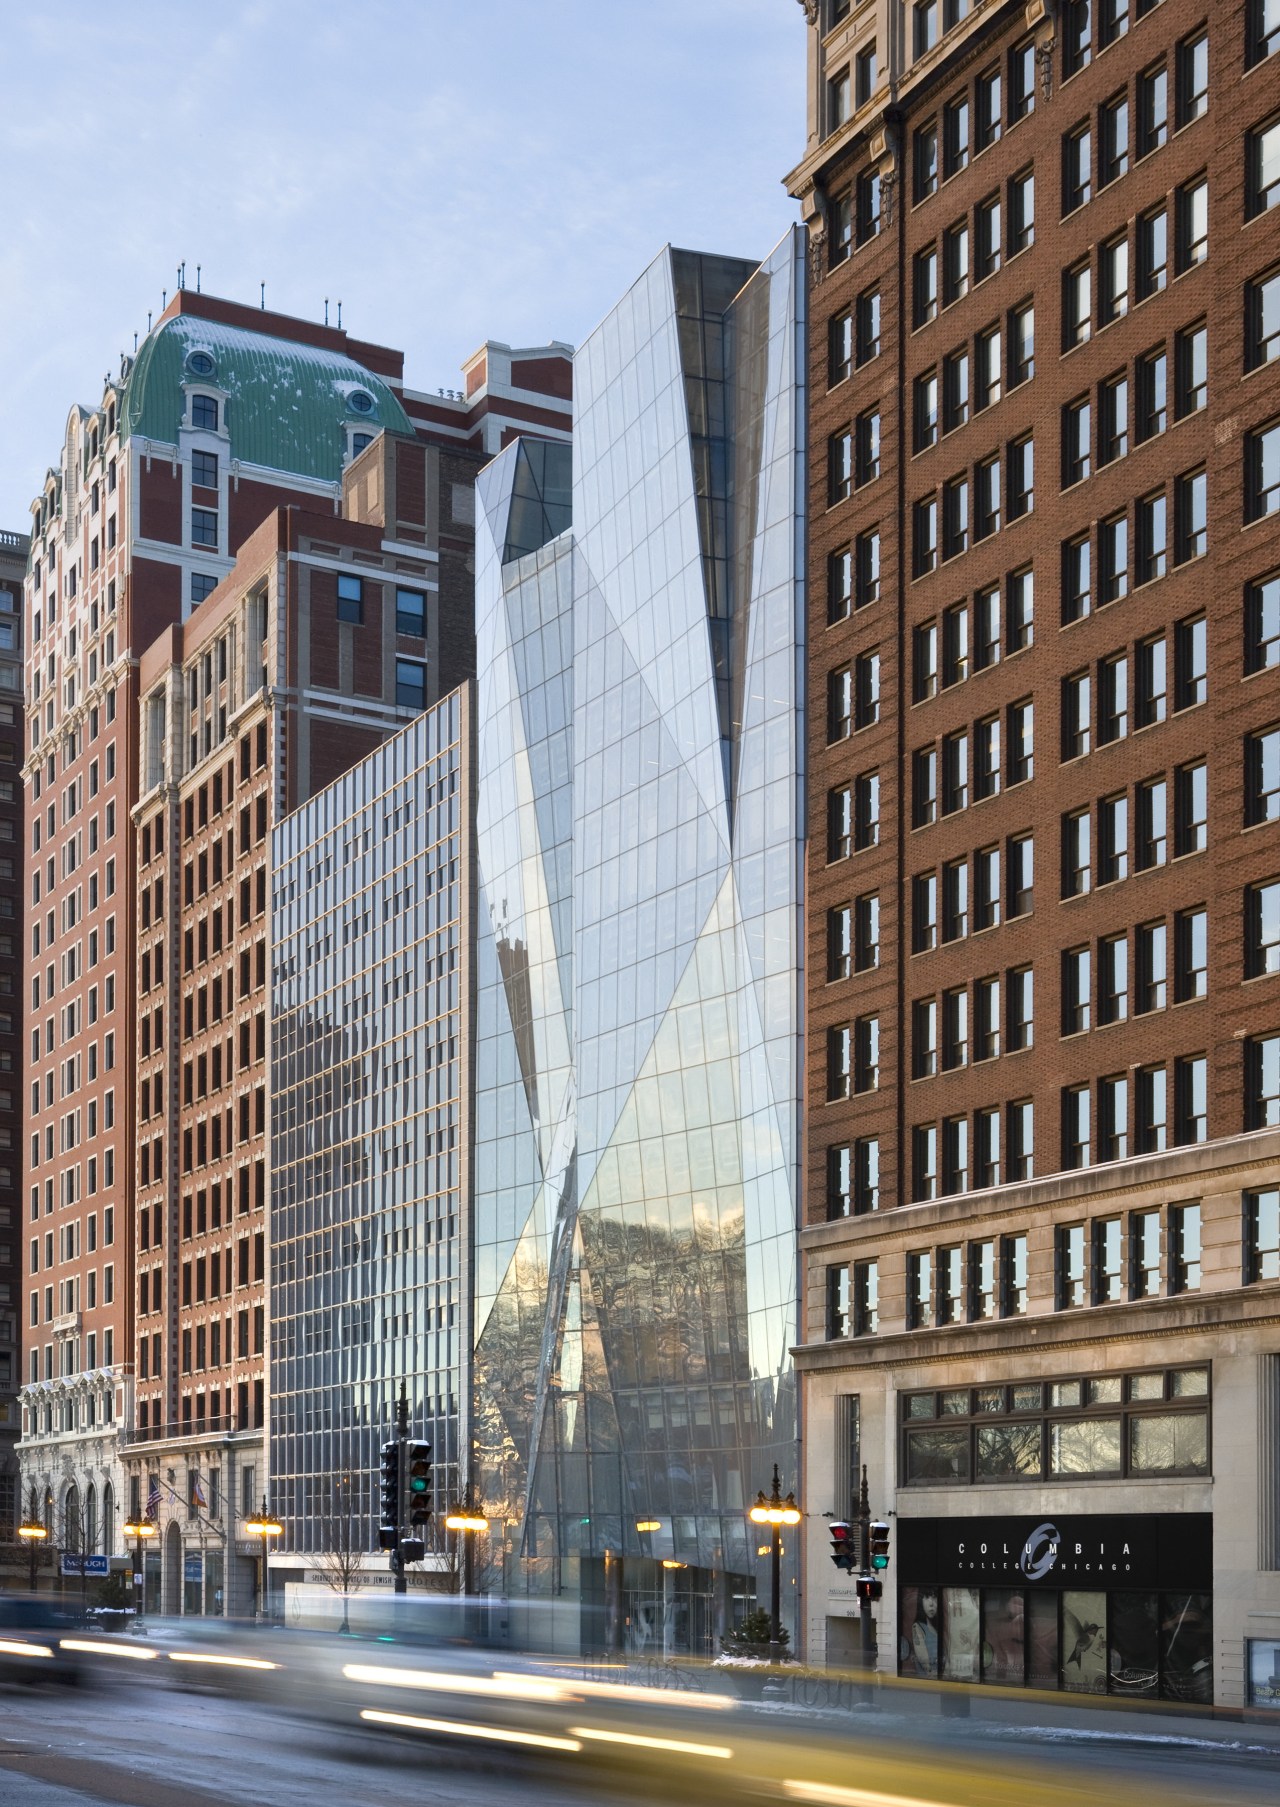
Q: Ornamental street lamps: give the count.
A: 5